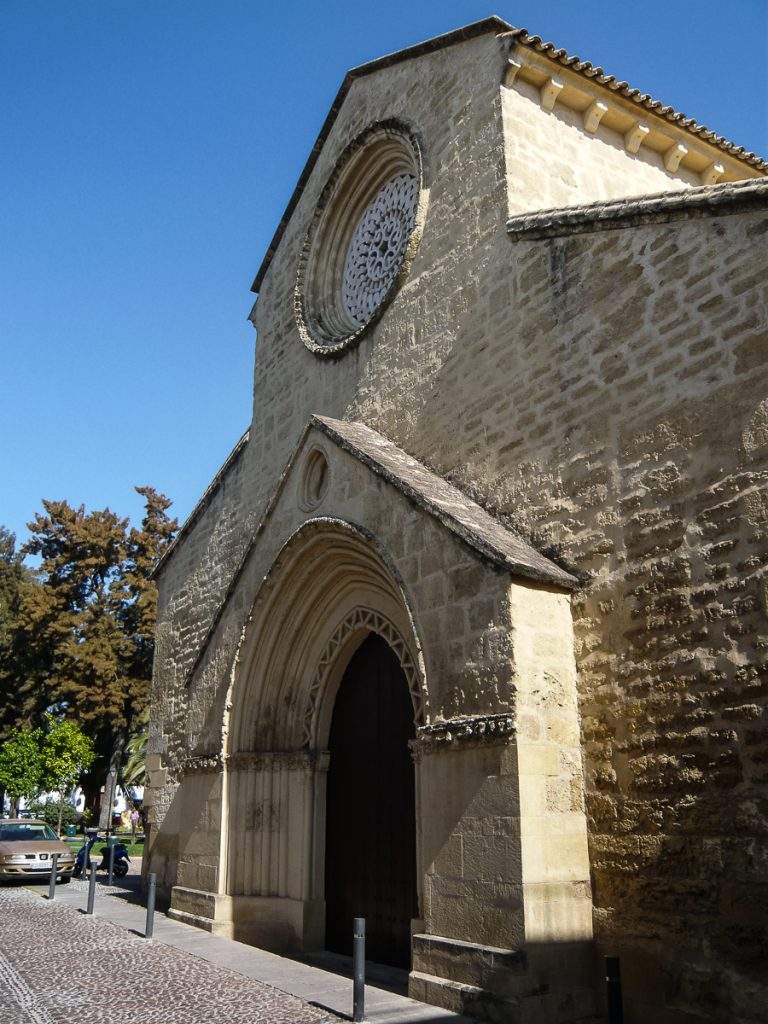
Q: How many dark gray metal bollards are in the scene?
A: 7